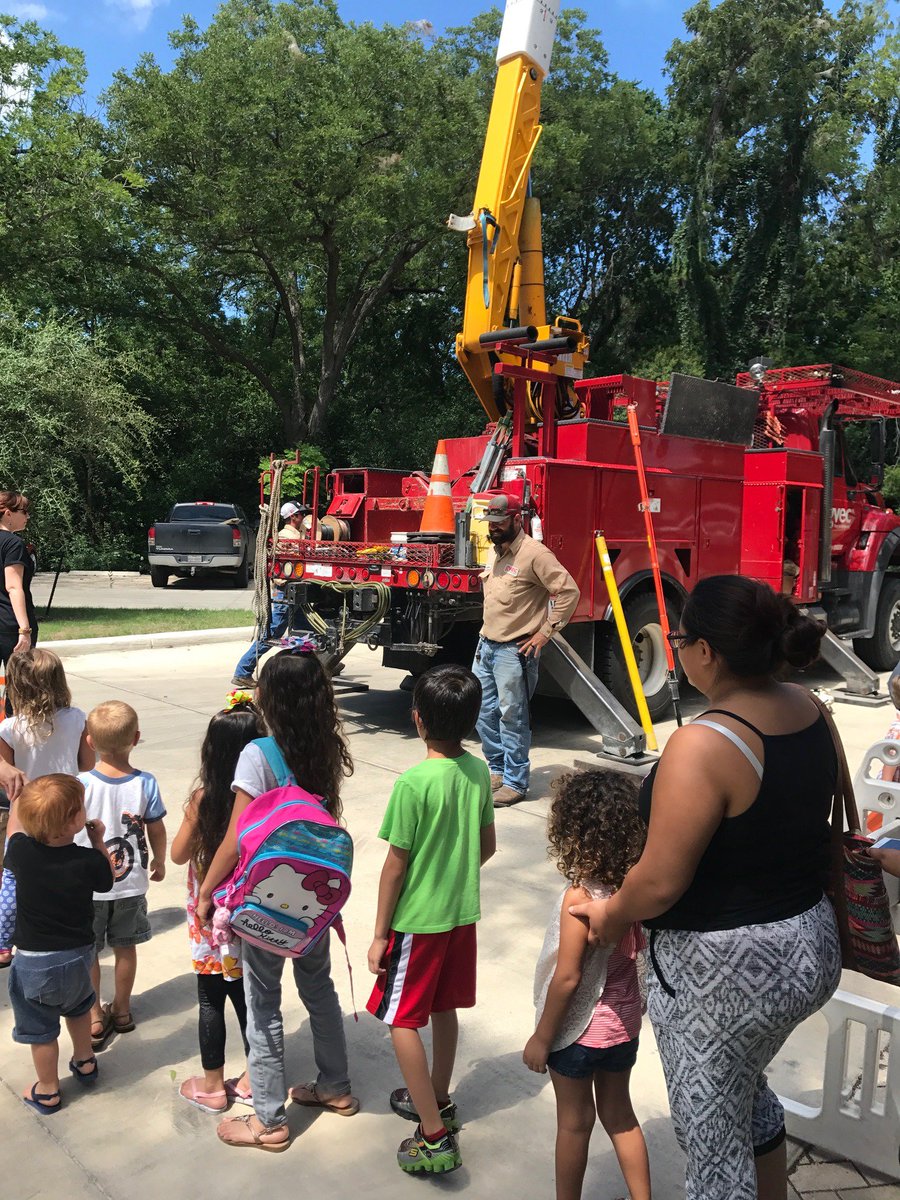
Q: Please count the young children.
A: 7